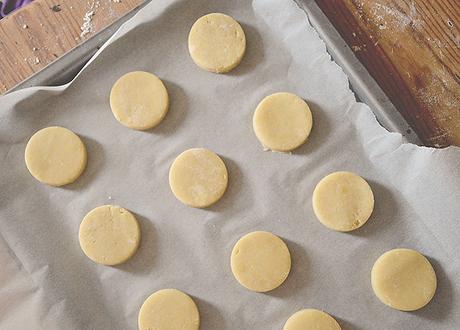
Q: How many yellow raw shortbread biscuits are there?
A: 11